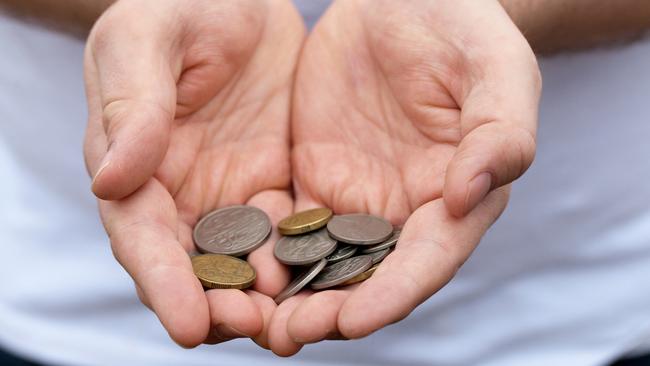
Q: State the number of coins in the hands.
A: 11